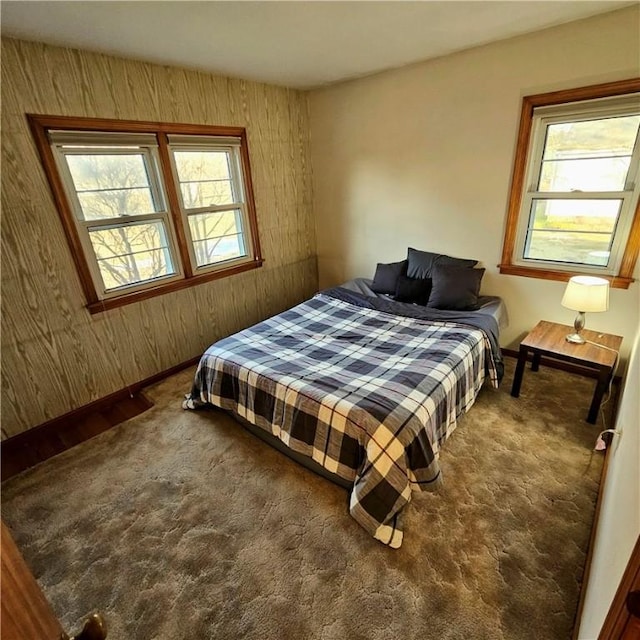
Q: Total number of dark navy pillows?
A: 4